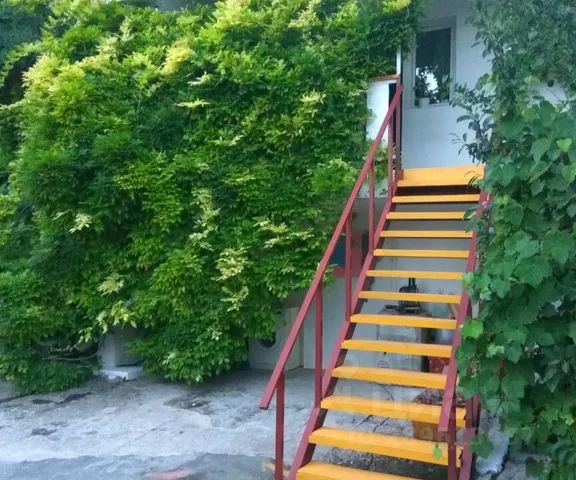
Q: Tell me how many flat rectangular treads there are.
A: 13